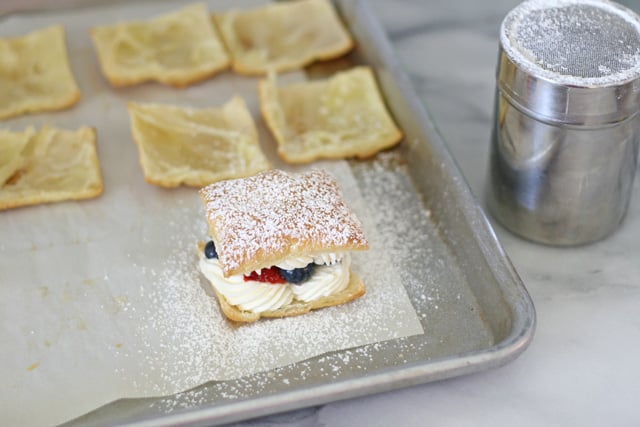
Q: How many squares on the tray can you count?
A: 7